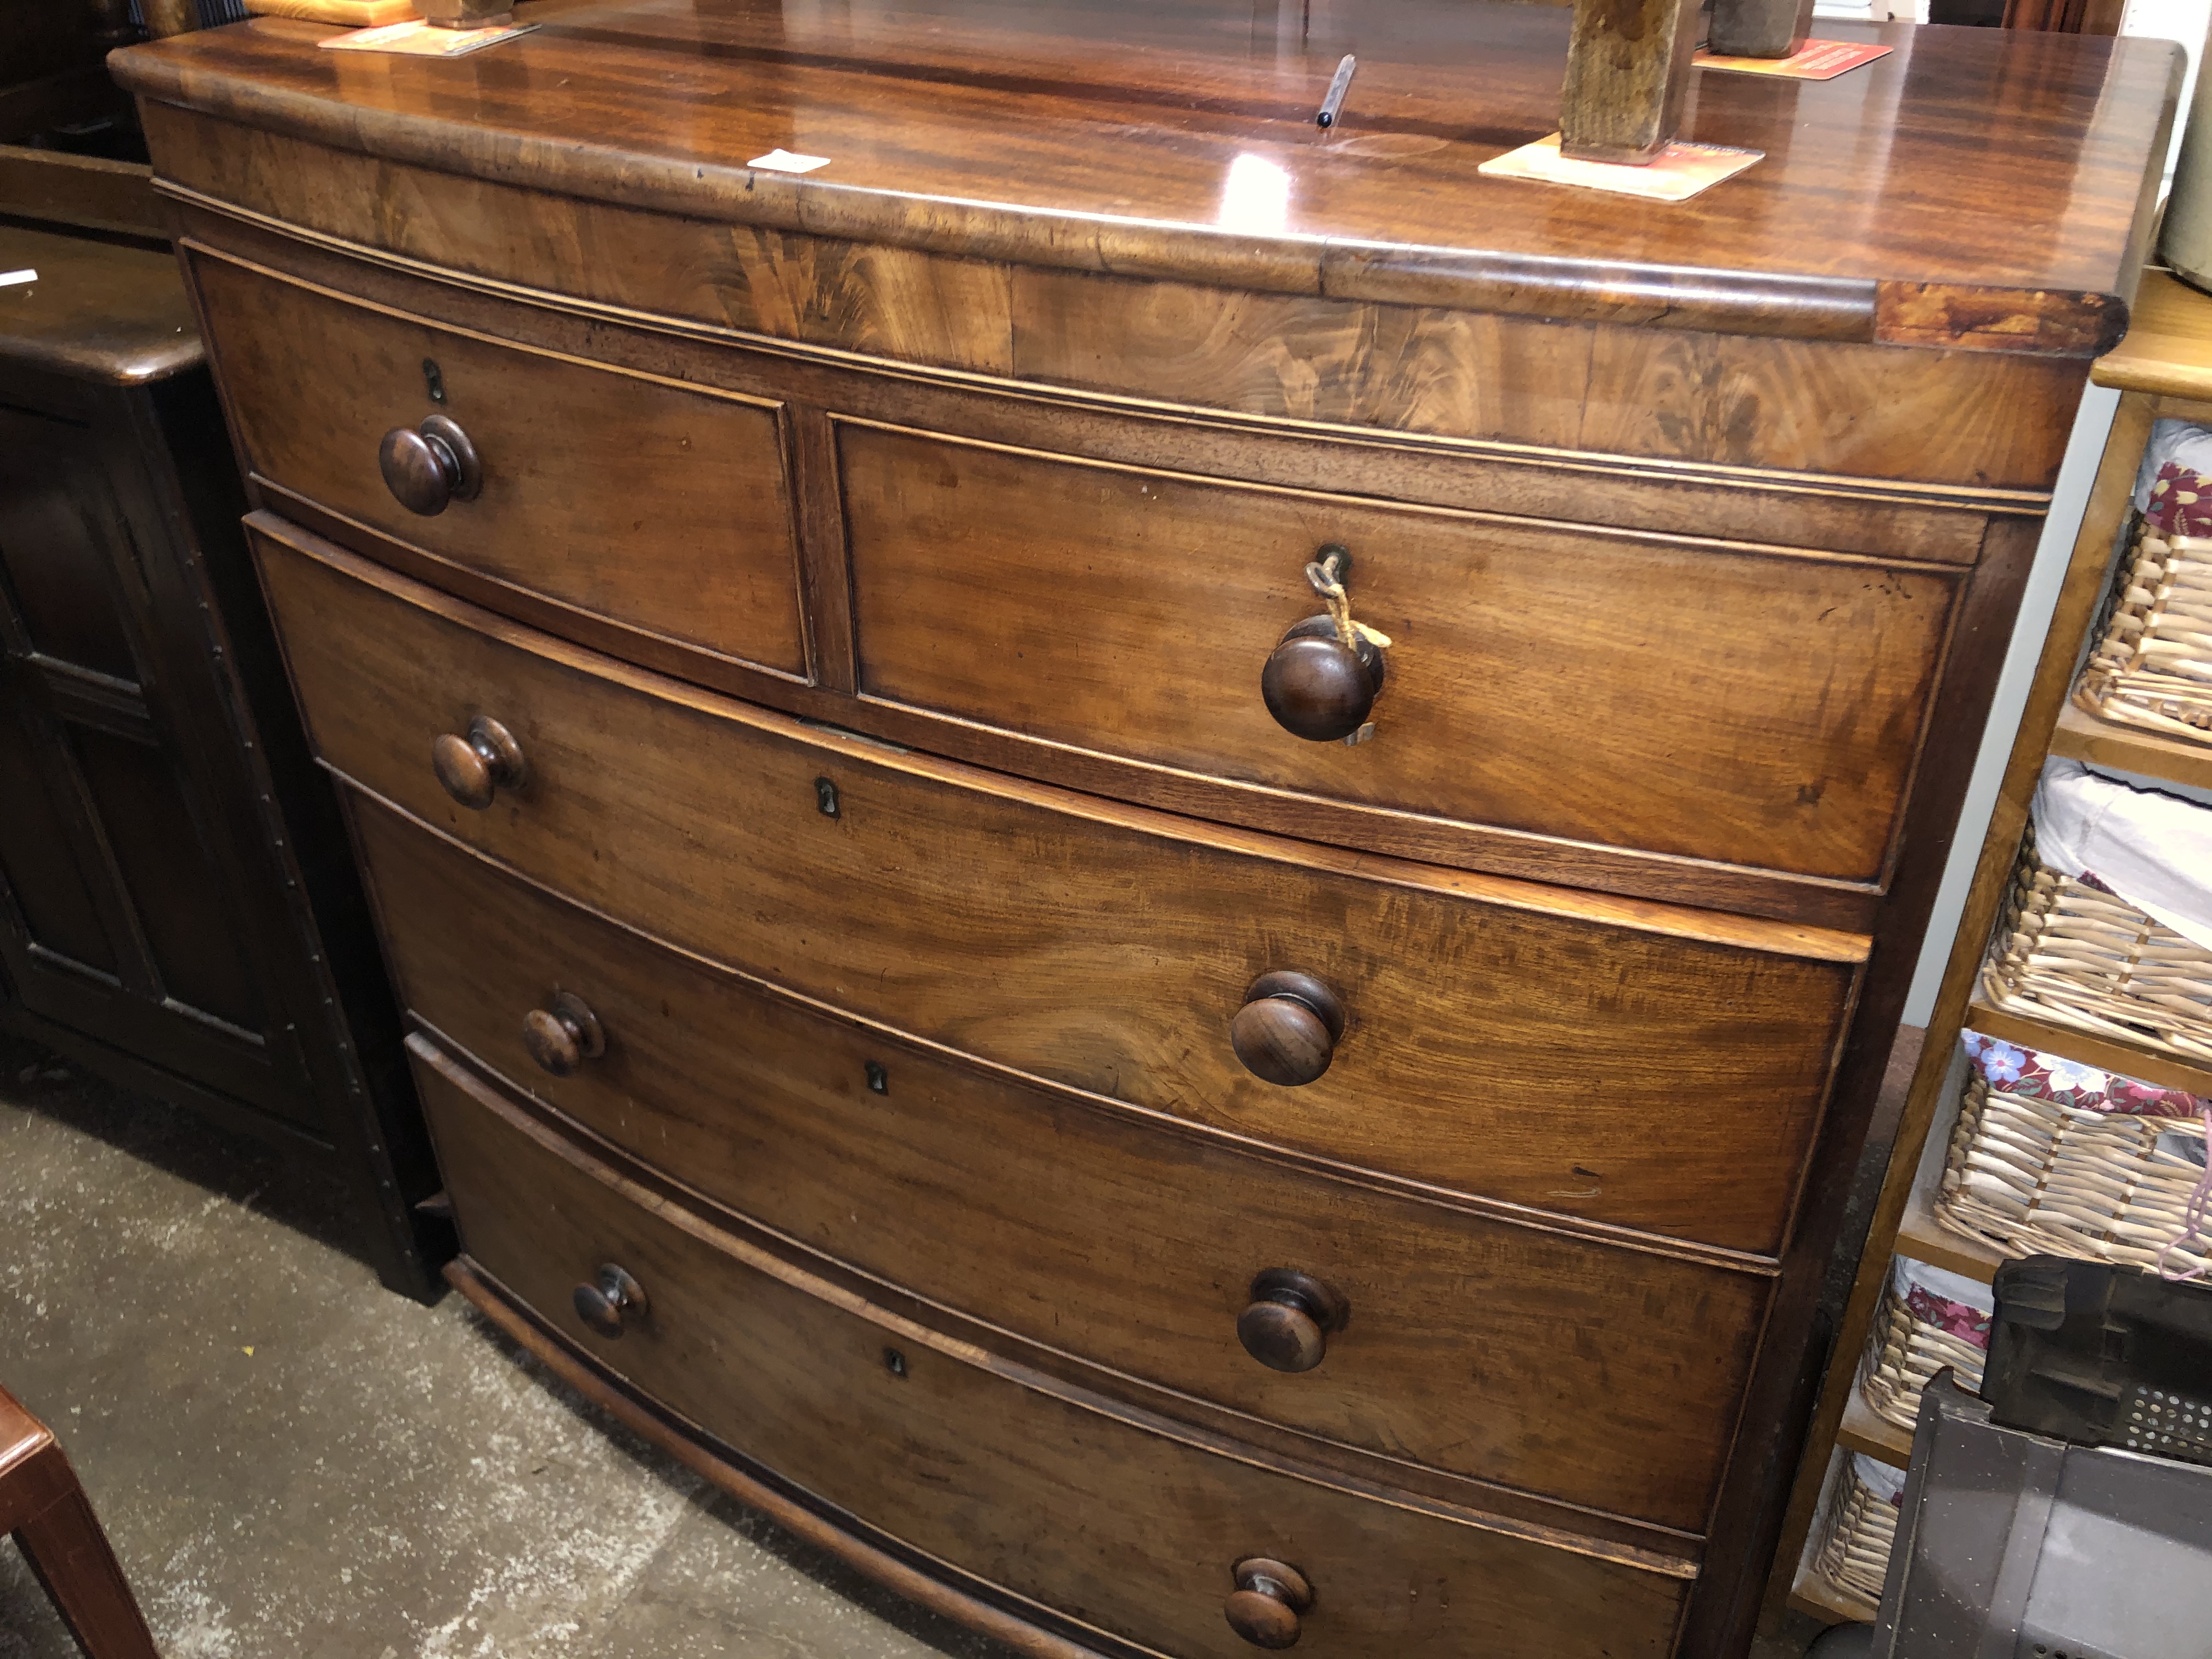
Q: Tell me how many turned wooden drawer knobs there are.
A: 8